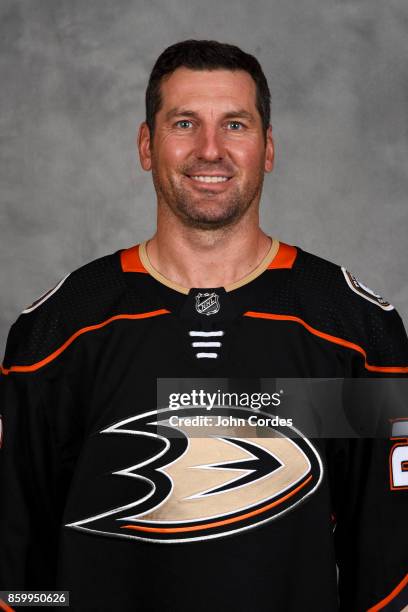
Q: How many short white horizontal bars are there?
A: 3